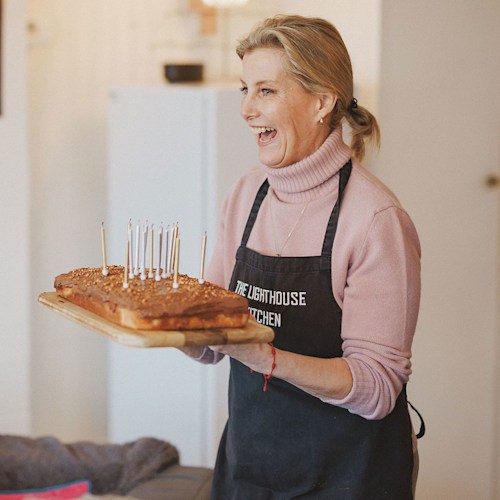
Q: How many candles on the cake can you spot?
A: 15